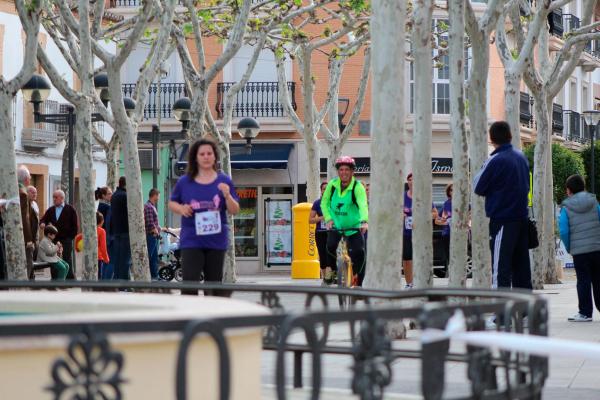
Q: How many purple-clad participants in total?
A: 4